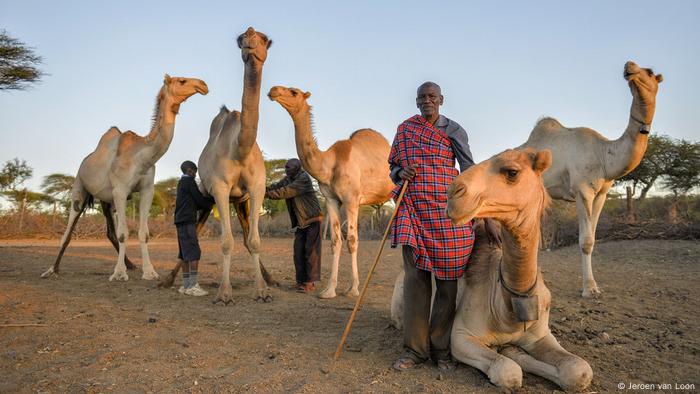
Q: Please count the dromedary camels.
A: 5